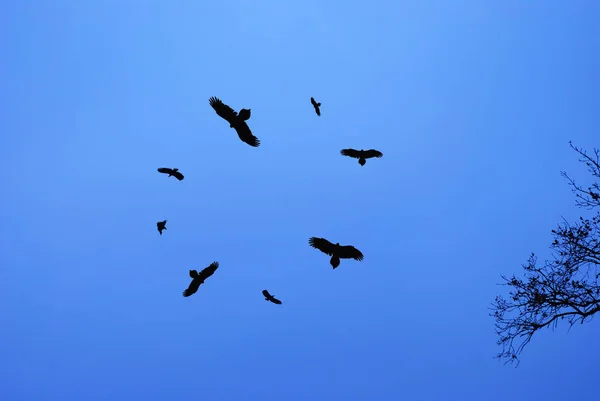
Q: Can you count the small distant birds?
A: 4